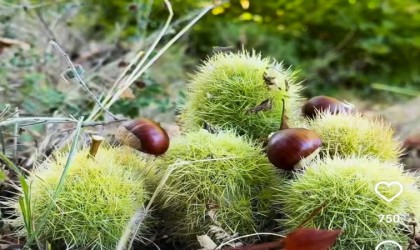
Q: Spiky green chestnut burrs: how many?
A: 5